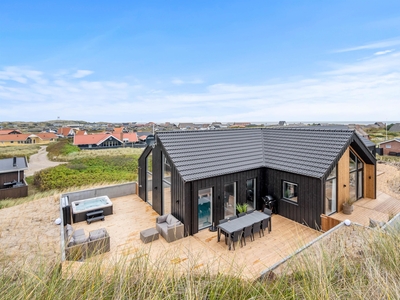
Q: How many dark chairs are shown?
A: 9